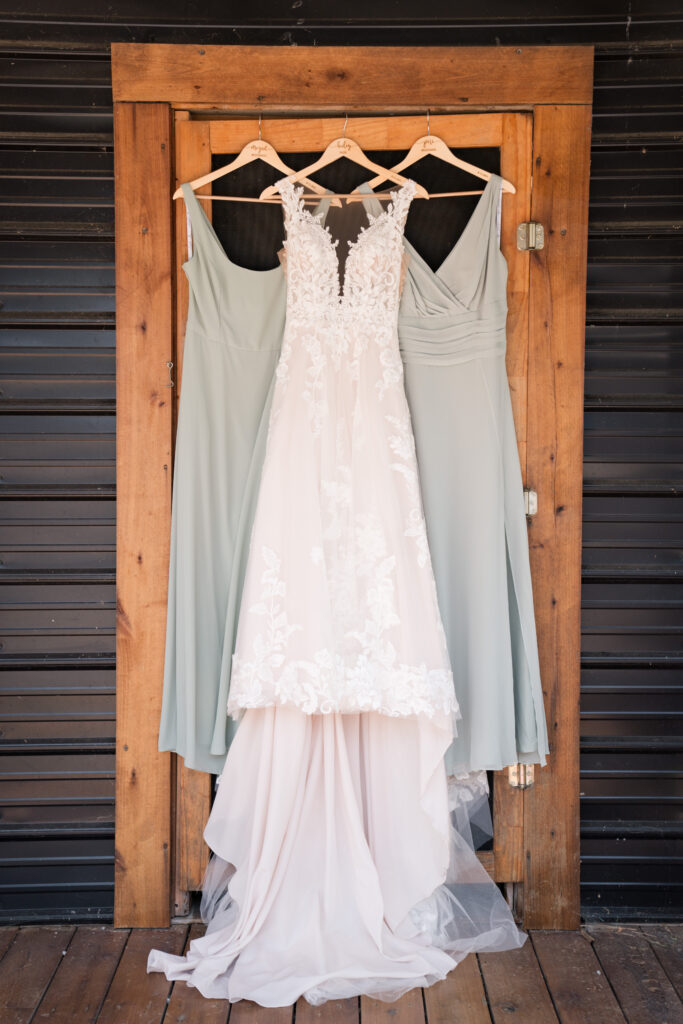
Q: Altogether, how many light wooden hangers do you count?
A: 3